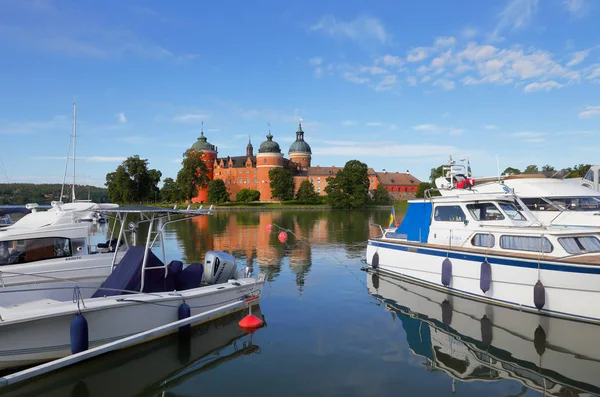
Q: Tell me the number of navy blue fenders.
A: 6